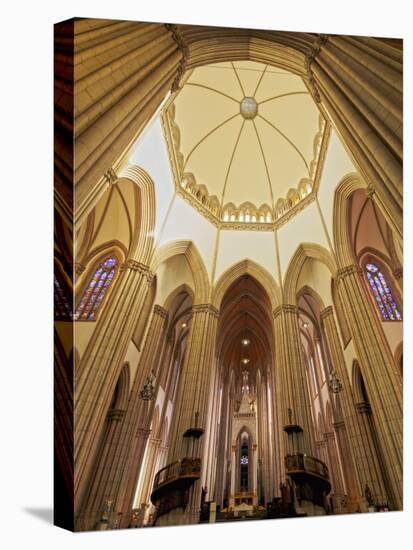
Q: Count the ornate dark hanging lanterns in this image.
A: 2